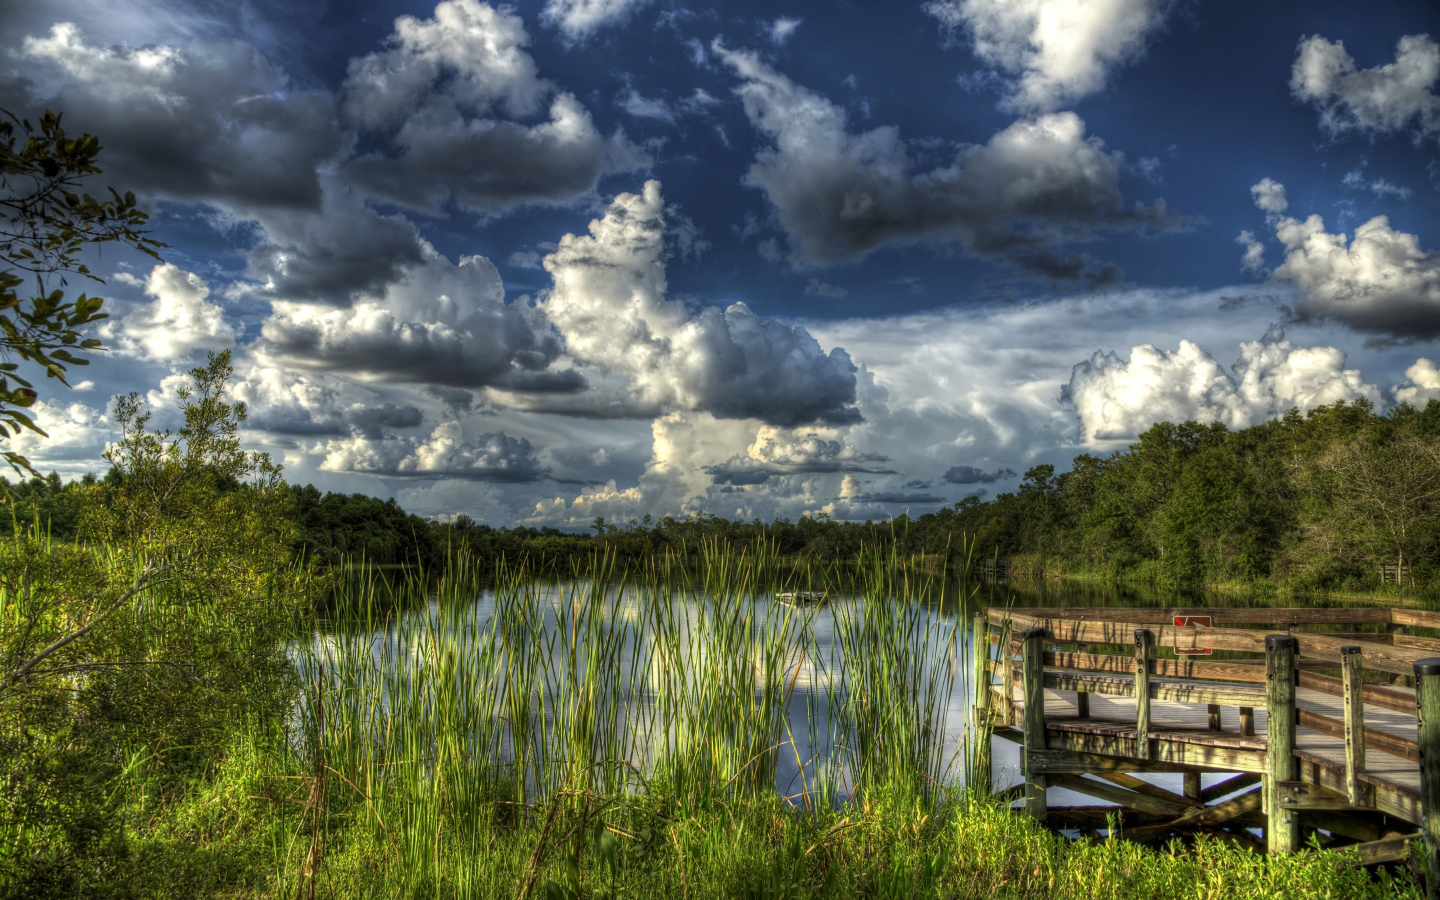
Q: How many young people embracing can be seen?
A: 0